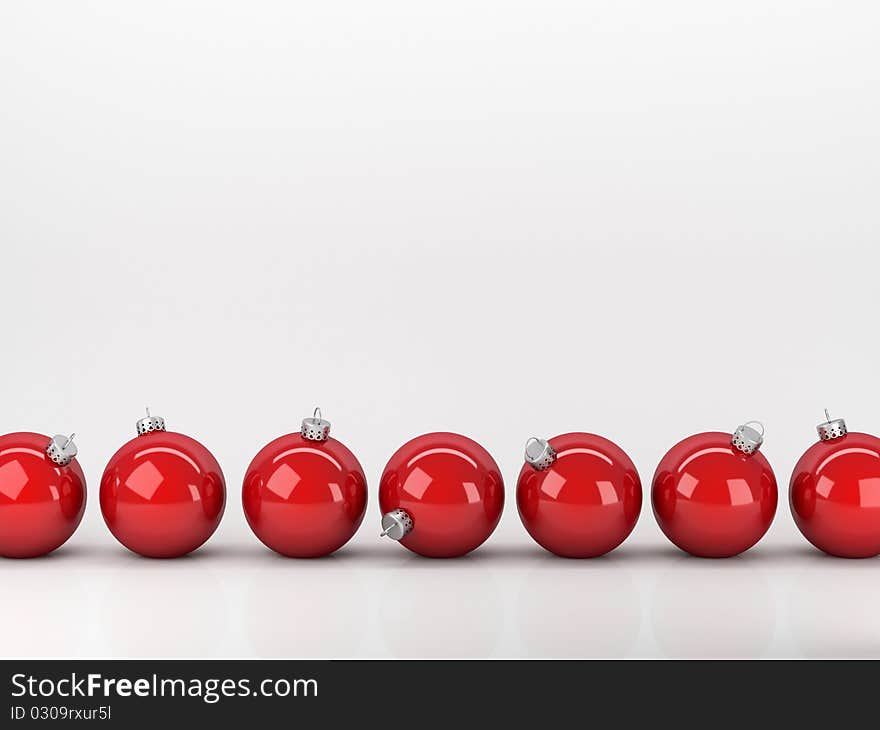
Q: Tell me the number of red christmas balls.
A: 7